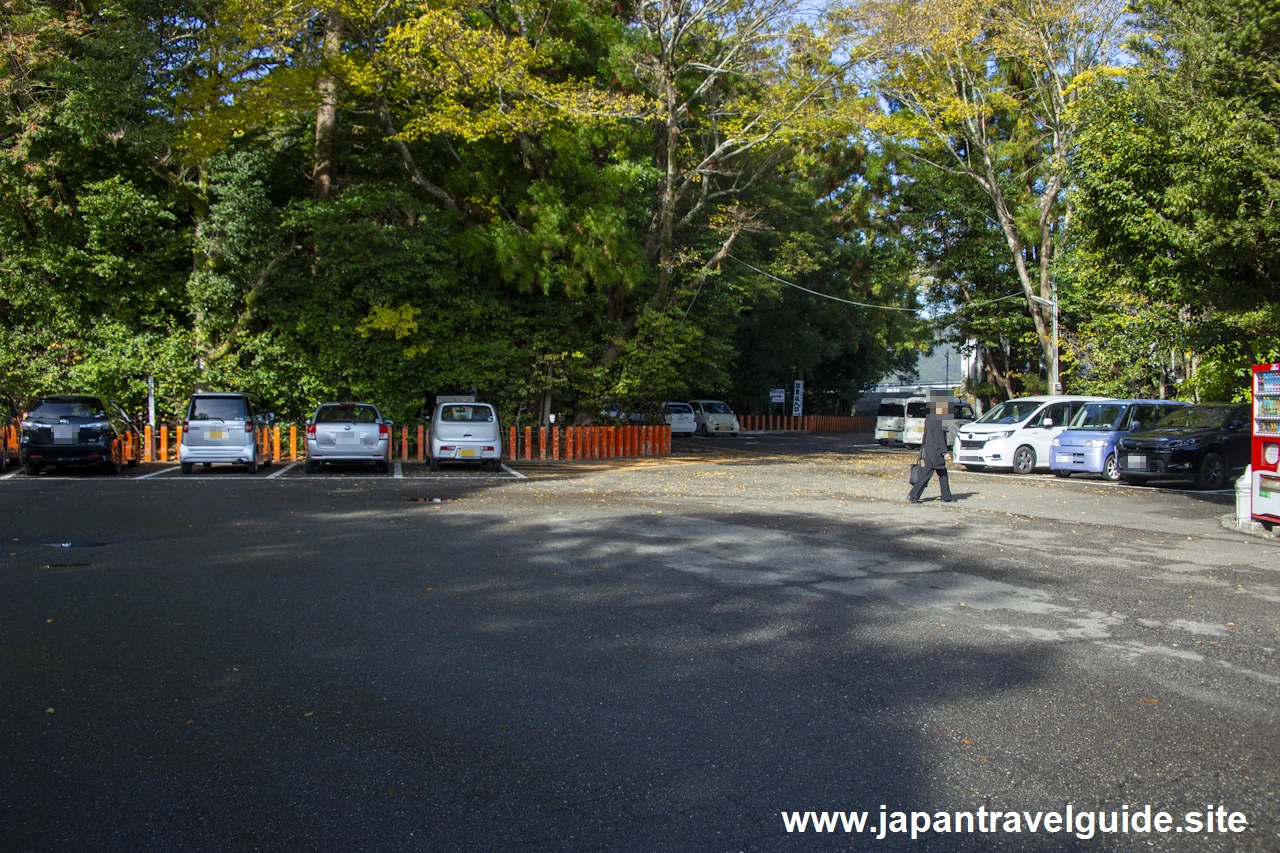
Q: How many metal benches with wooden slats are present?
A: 0